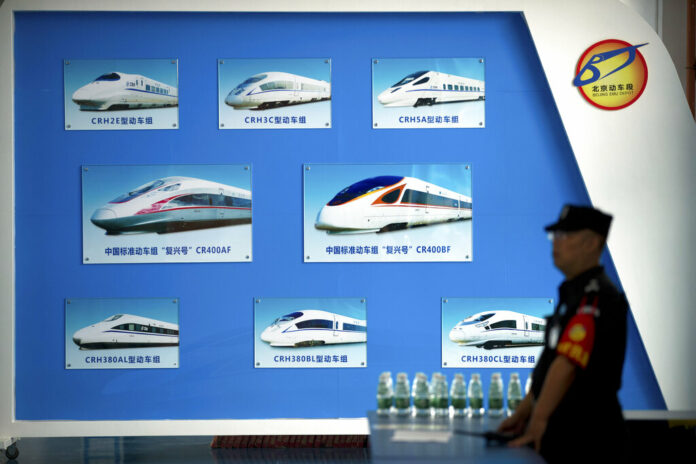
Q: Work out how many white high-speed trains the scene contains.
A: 8